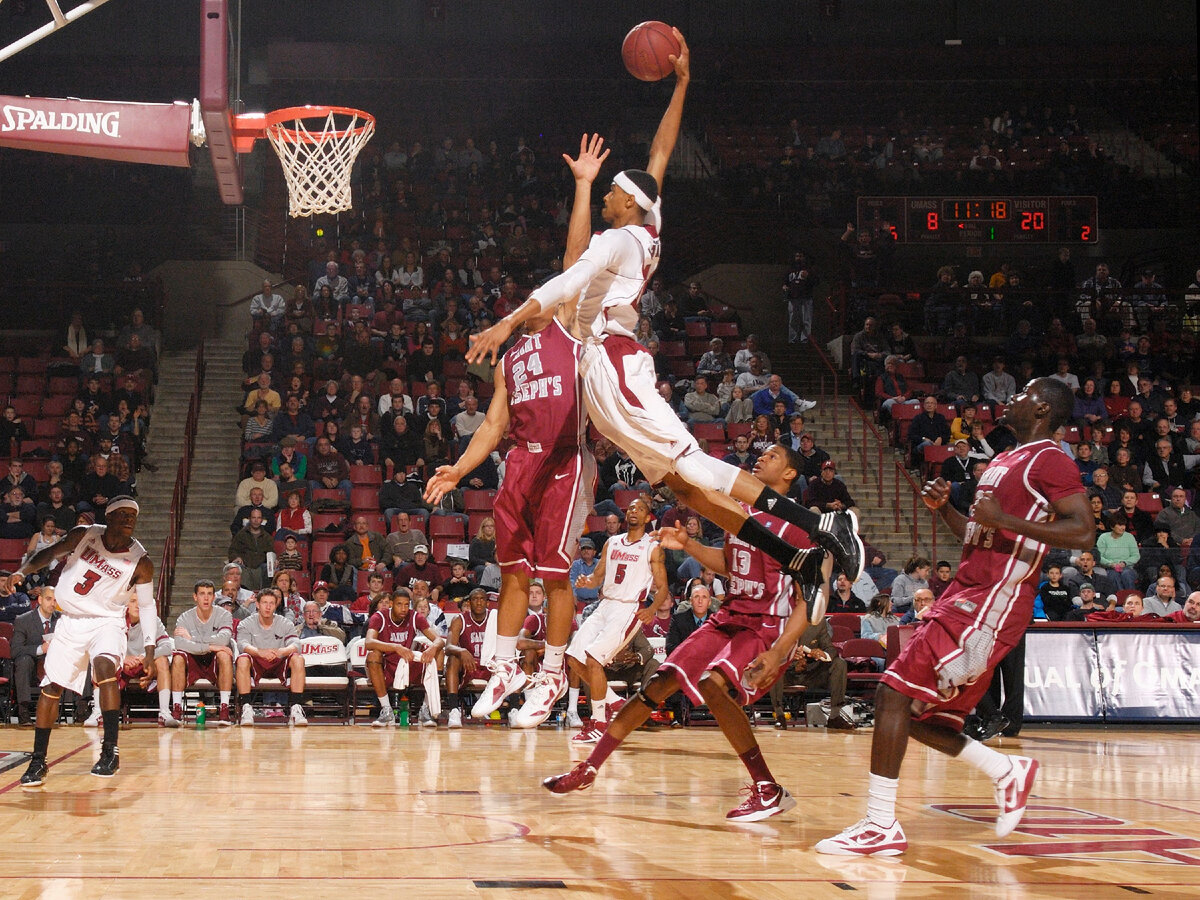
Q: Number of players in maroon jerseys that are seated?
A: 3